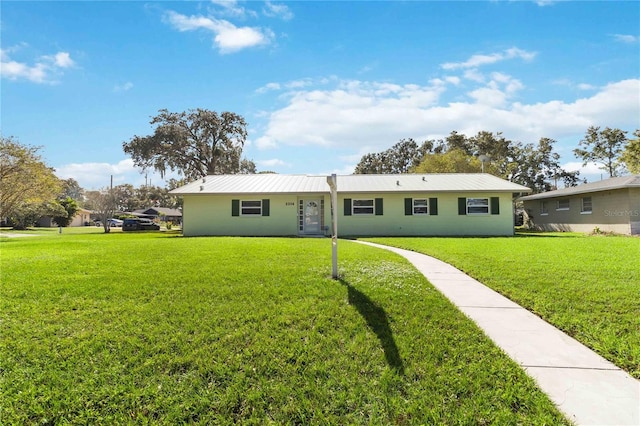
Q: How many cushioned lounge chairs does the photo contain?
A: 0